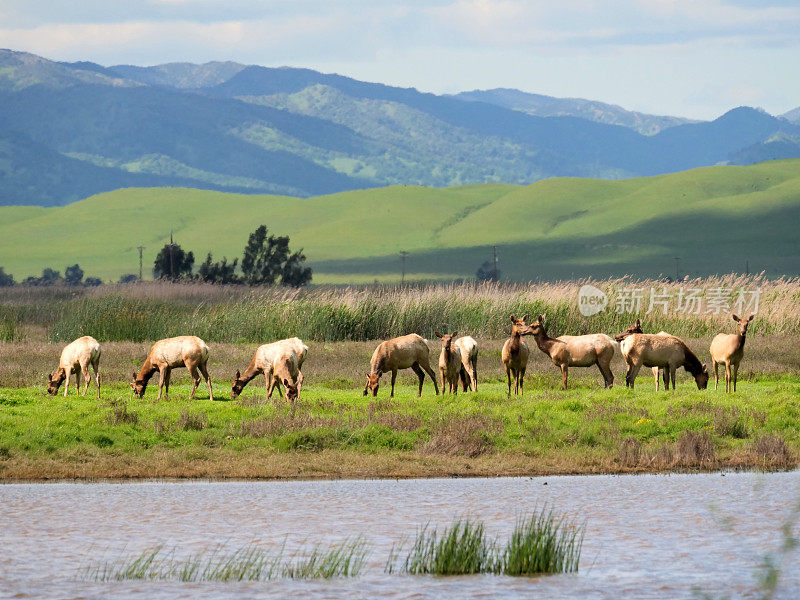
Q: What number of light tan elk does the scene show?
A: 12